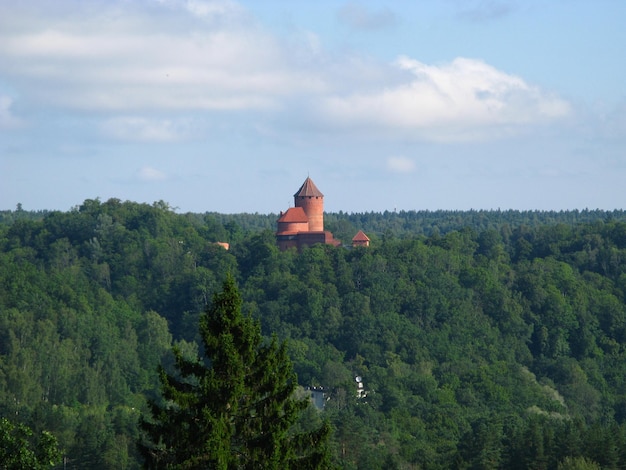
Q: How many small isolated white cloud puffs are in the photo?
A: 2